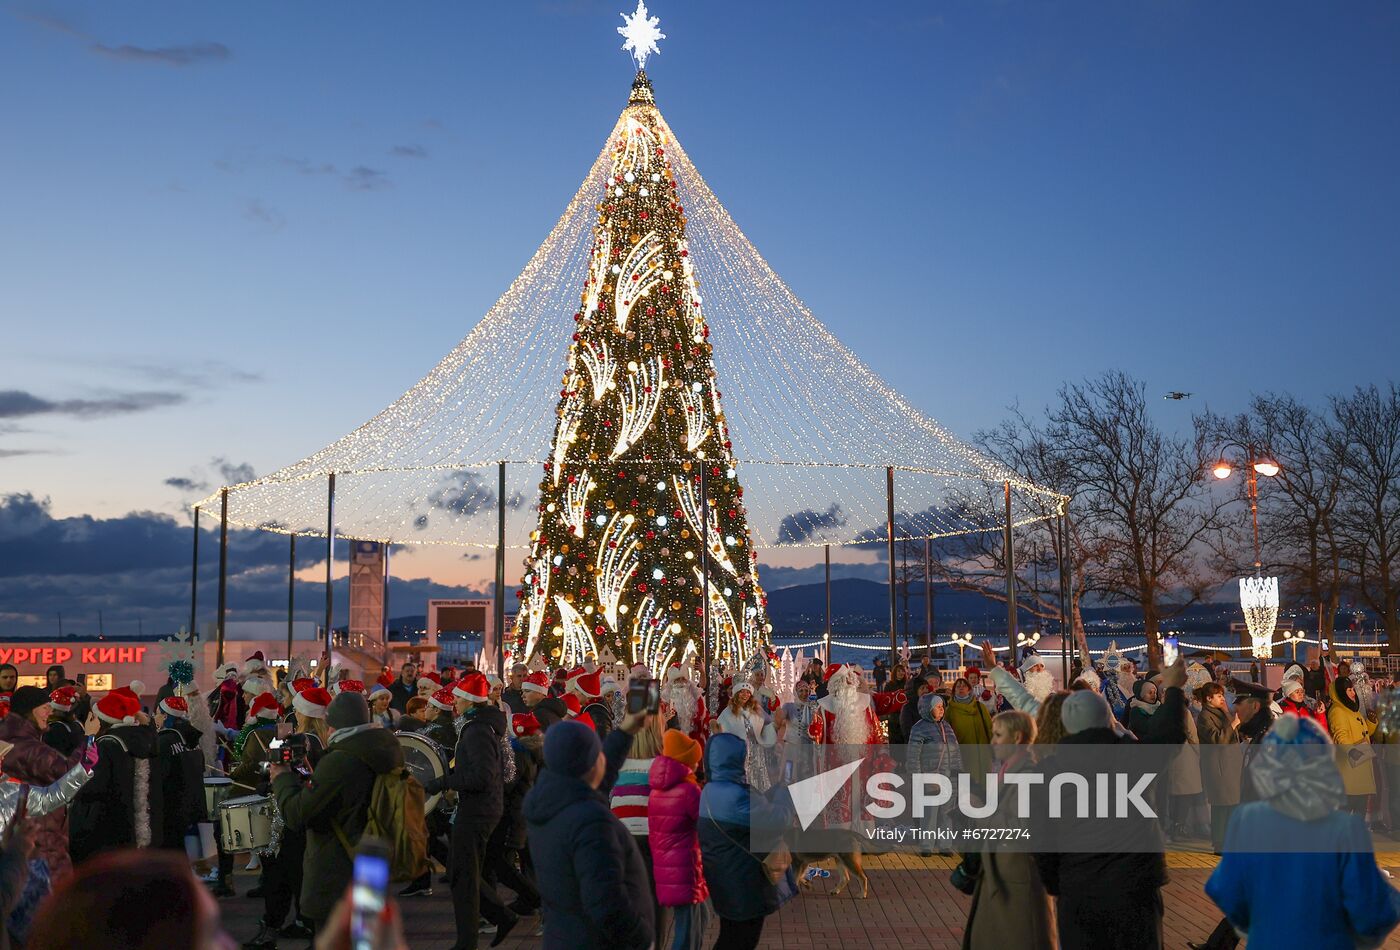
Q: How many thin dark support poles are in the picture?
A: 13